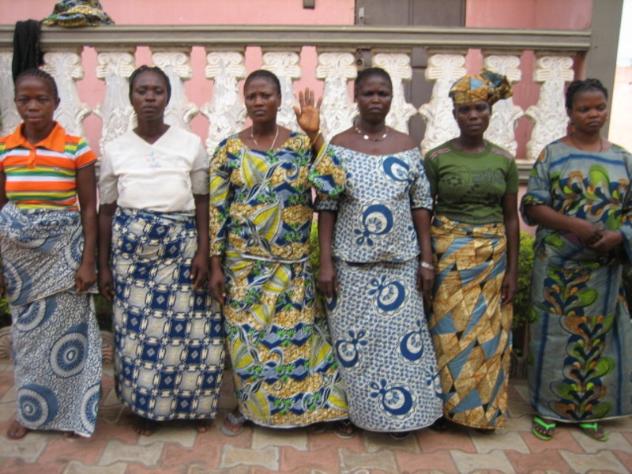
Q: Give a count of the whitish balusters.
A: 11